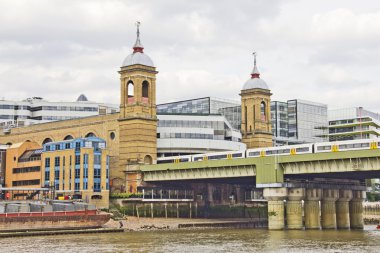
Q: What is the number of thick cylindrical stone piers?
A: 6